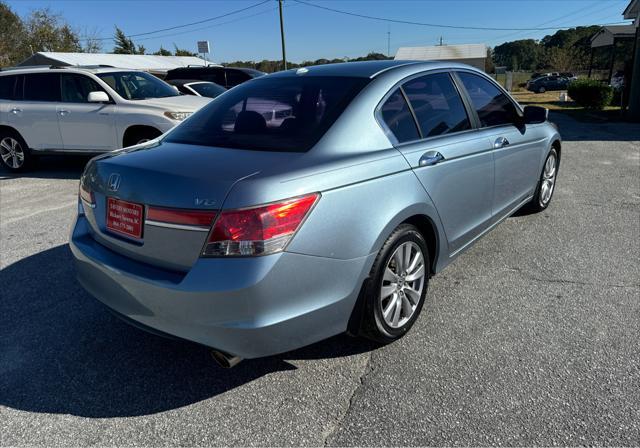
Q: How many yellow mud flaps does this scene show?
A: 0